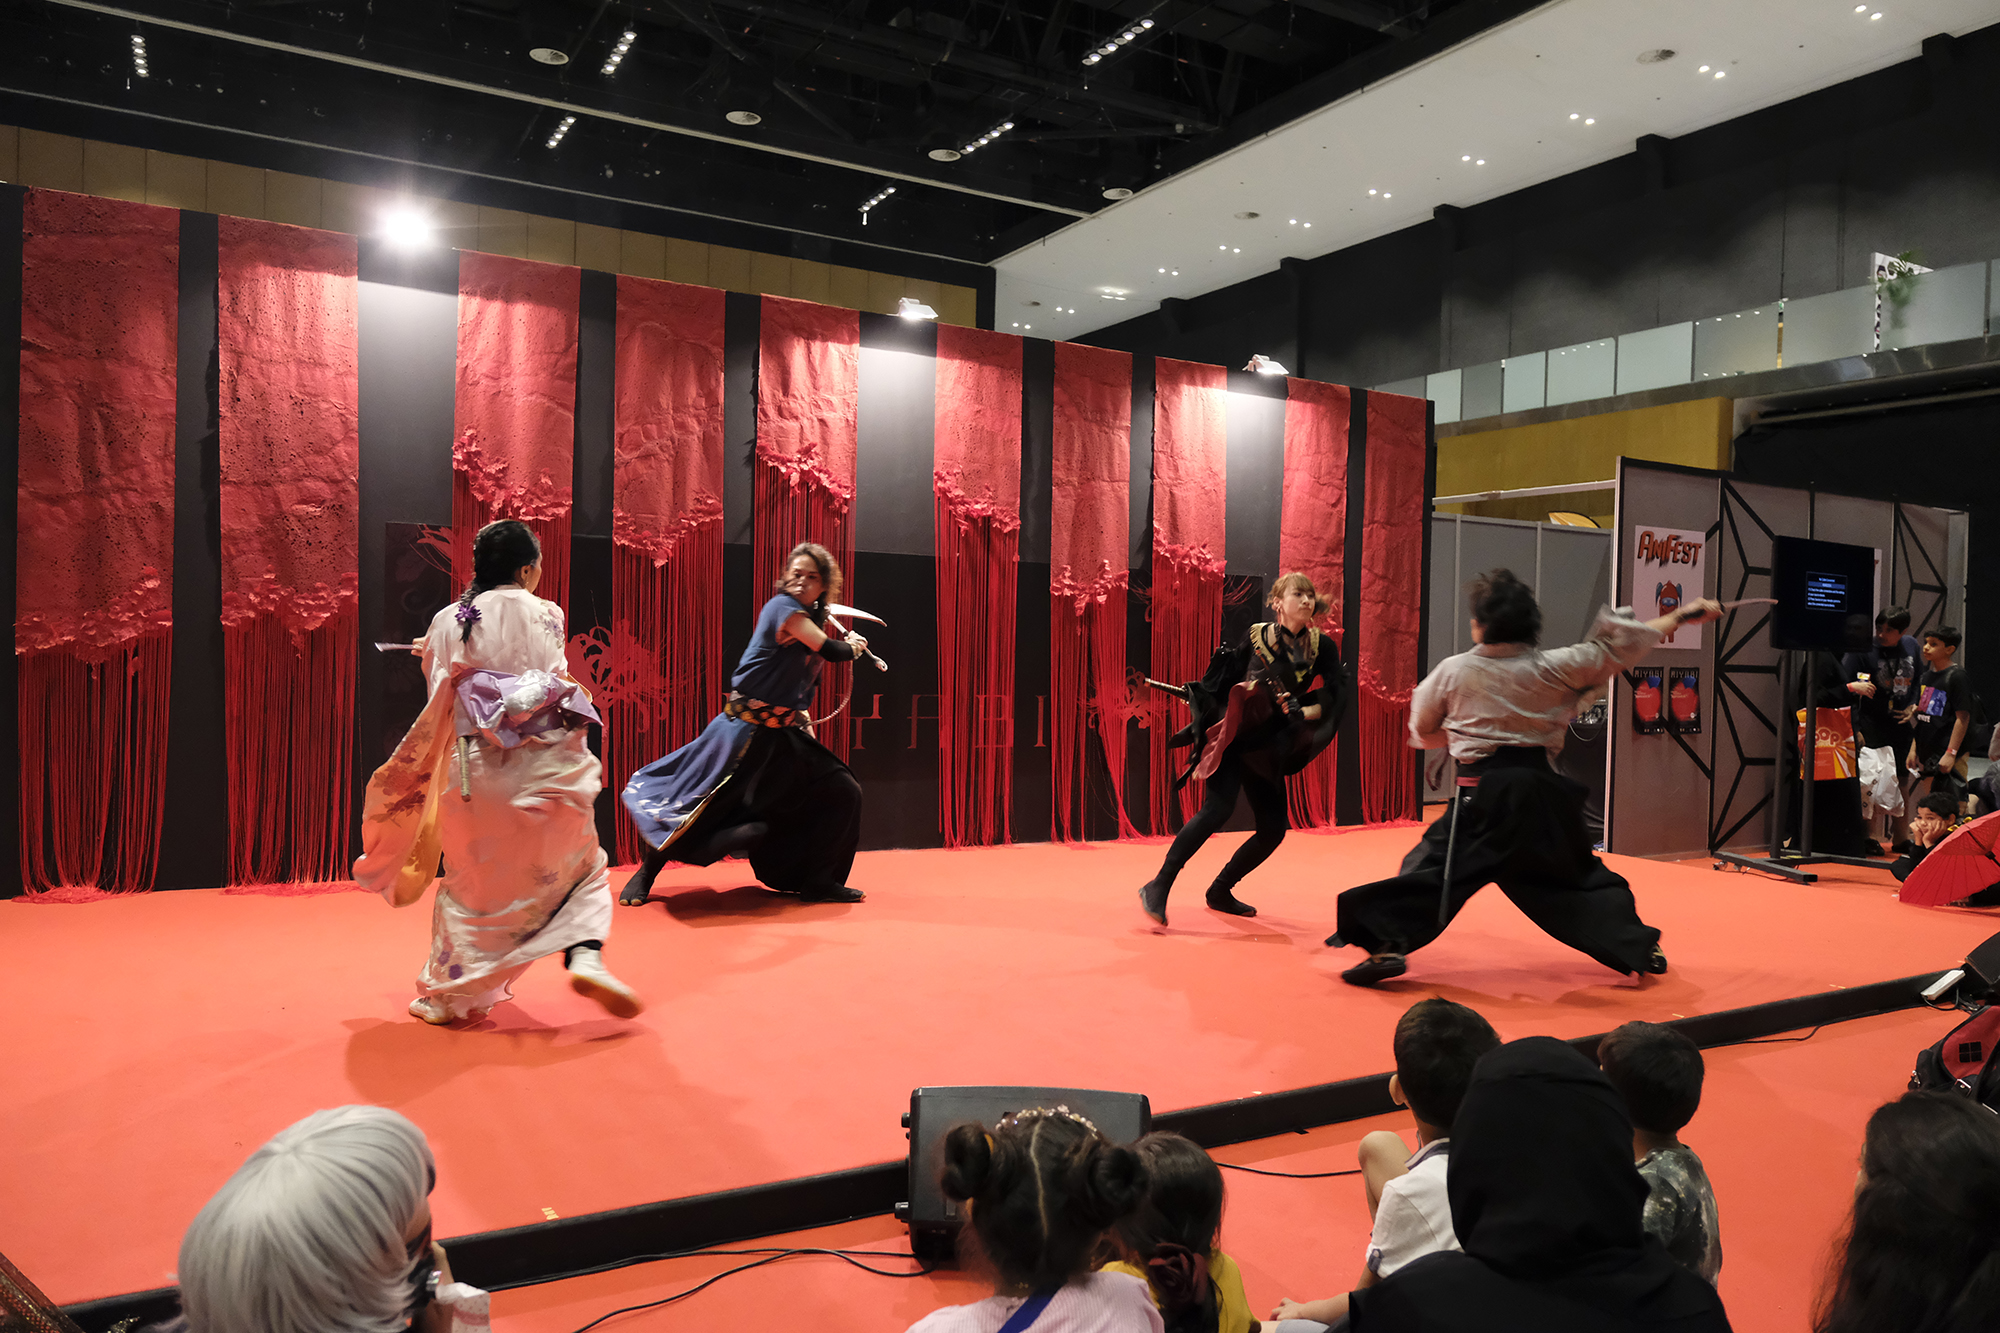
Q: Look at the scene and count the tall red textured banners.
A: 10